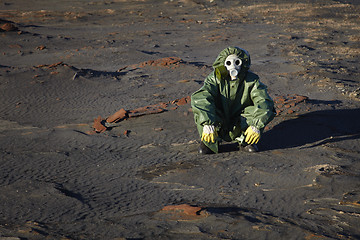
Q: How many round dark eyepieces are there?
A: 2